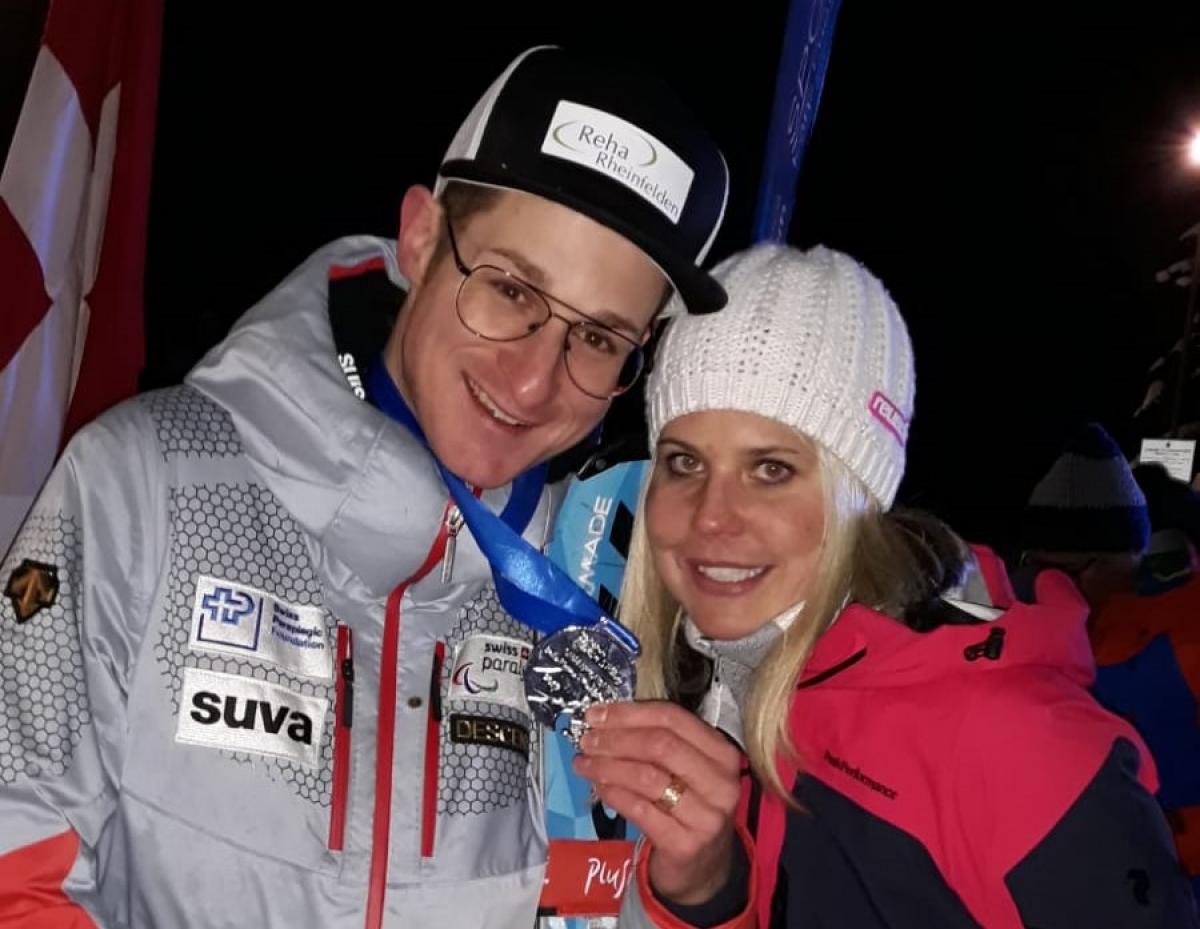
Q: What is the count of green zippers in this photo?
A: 0